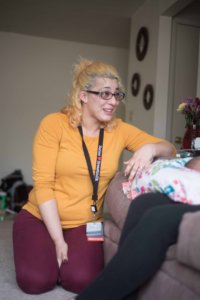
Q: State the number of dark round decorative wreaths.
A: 3